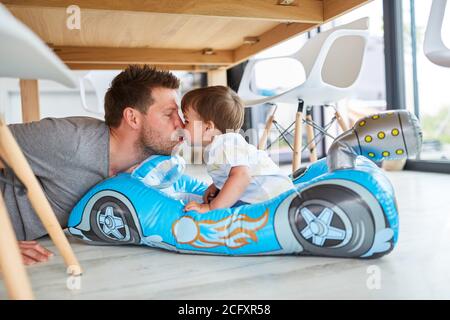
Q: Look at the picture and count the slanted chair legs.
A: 6